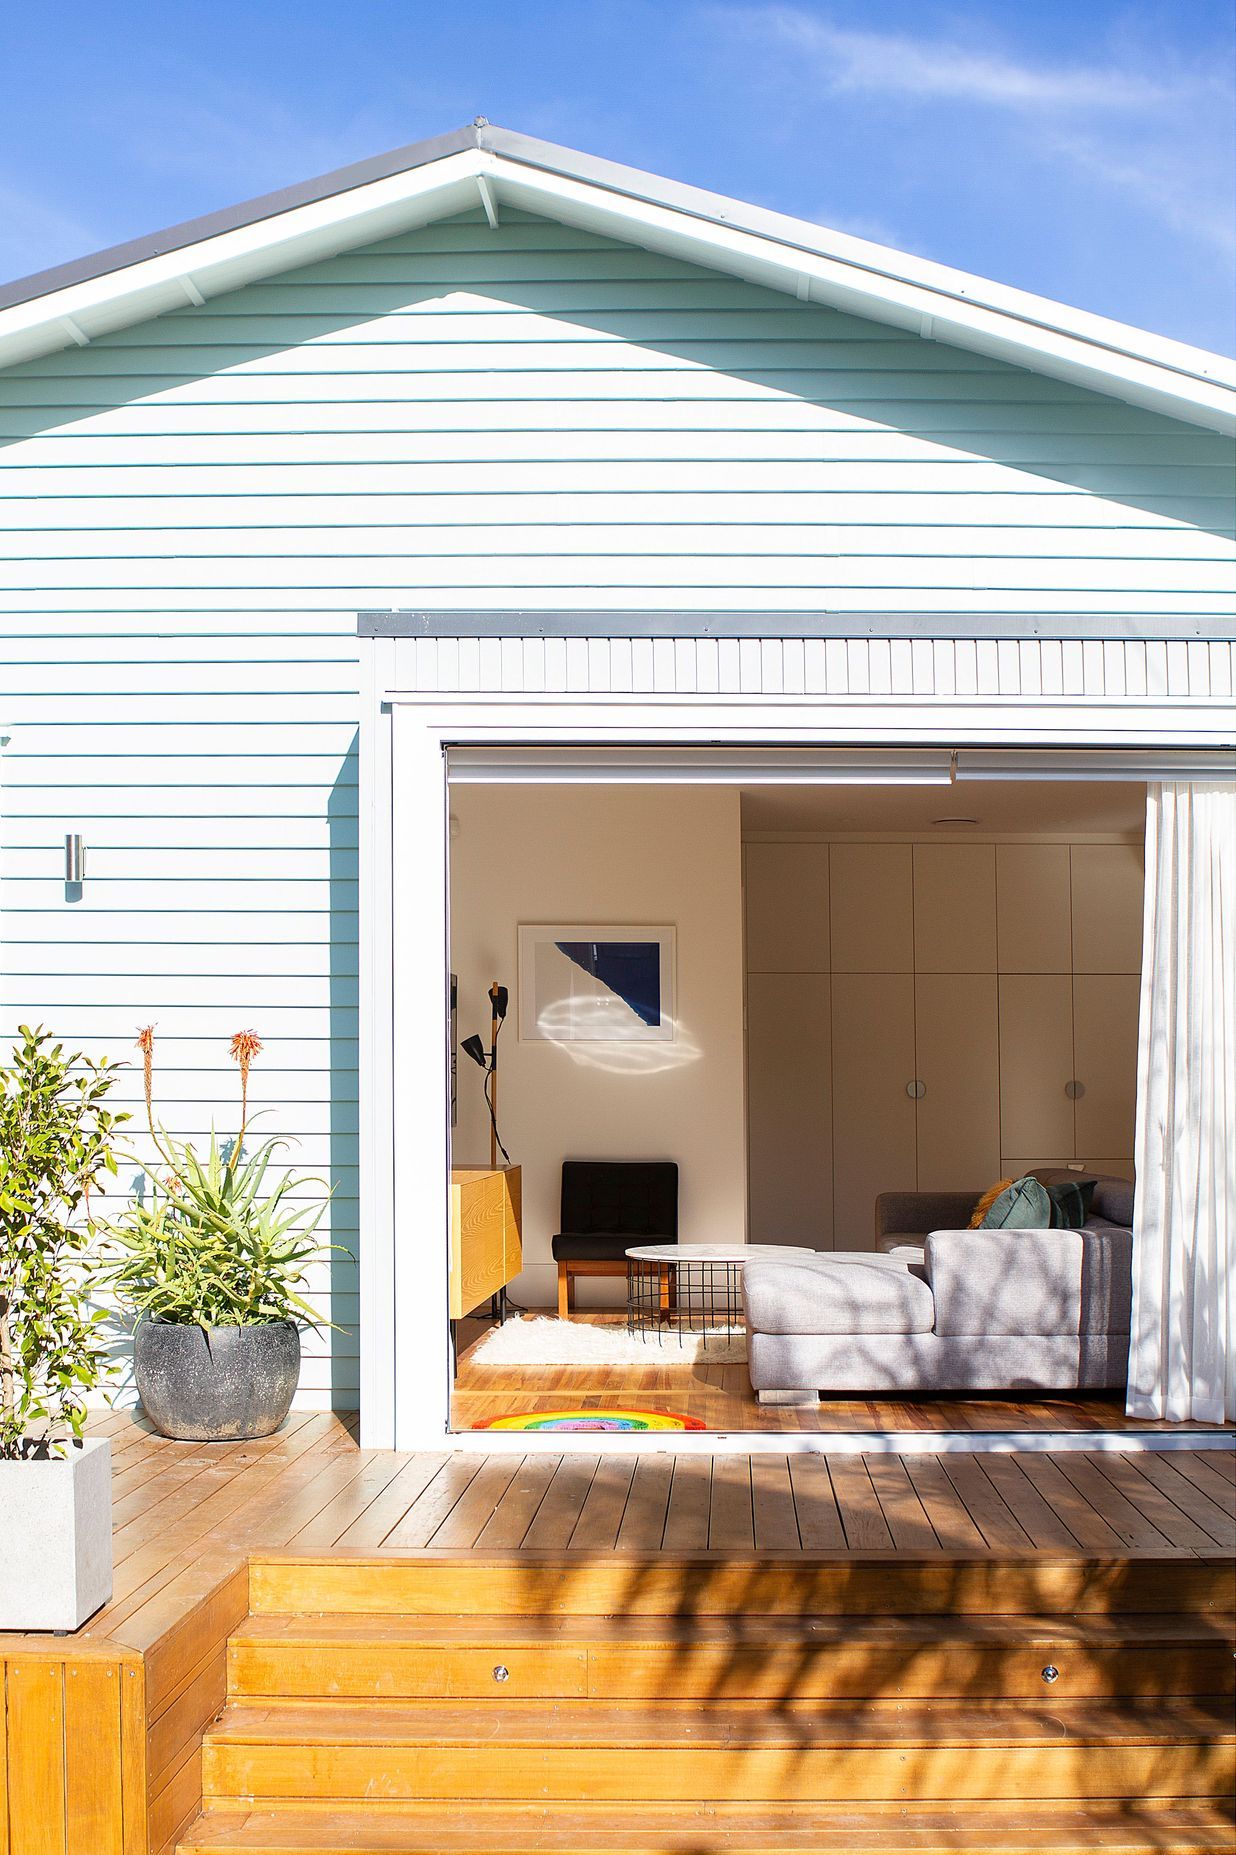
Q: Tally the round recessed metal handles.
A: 2